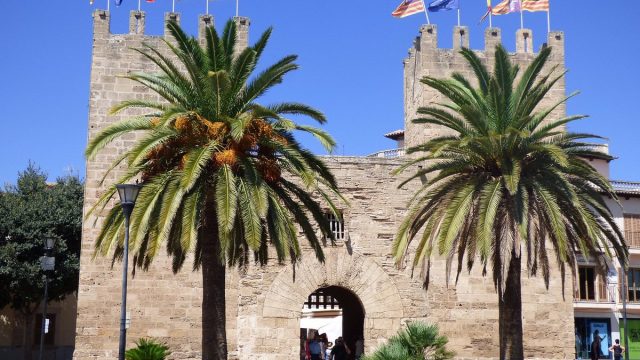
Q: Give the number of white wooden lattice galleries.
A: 0